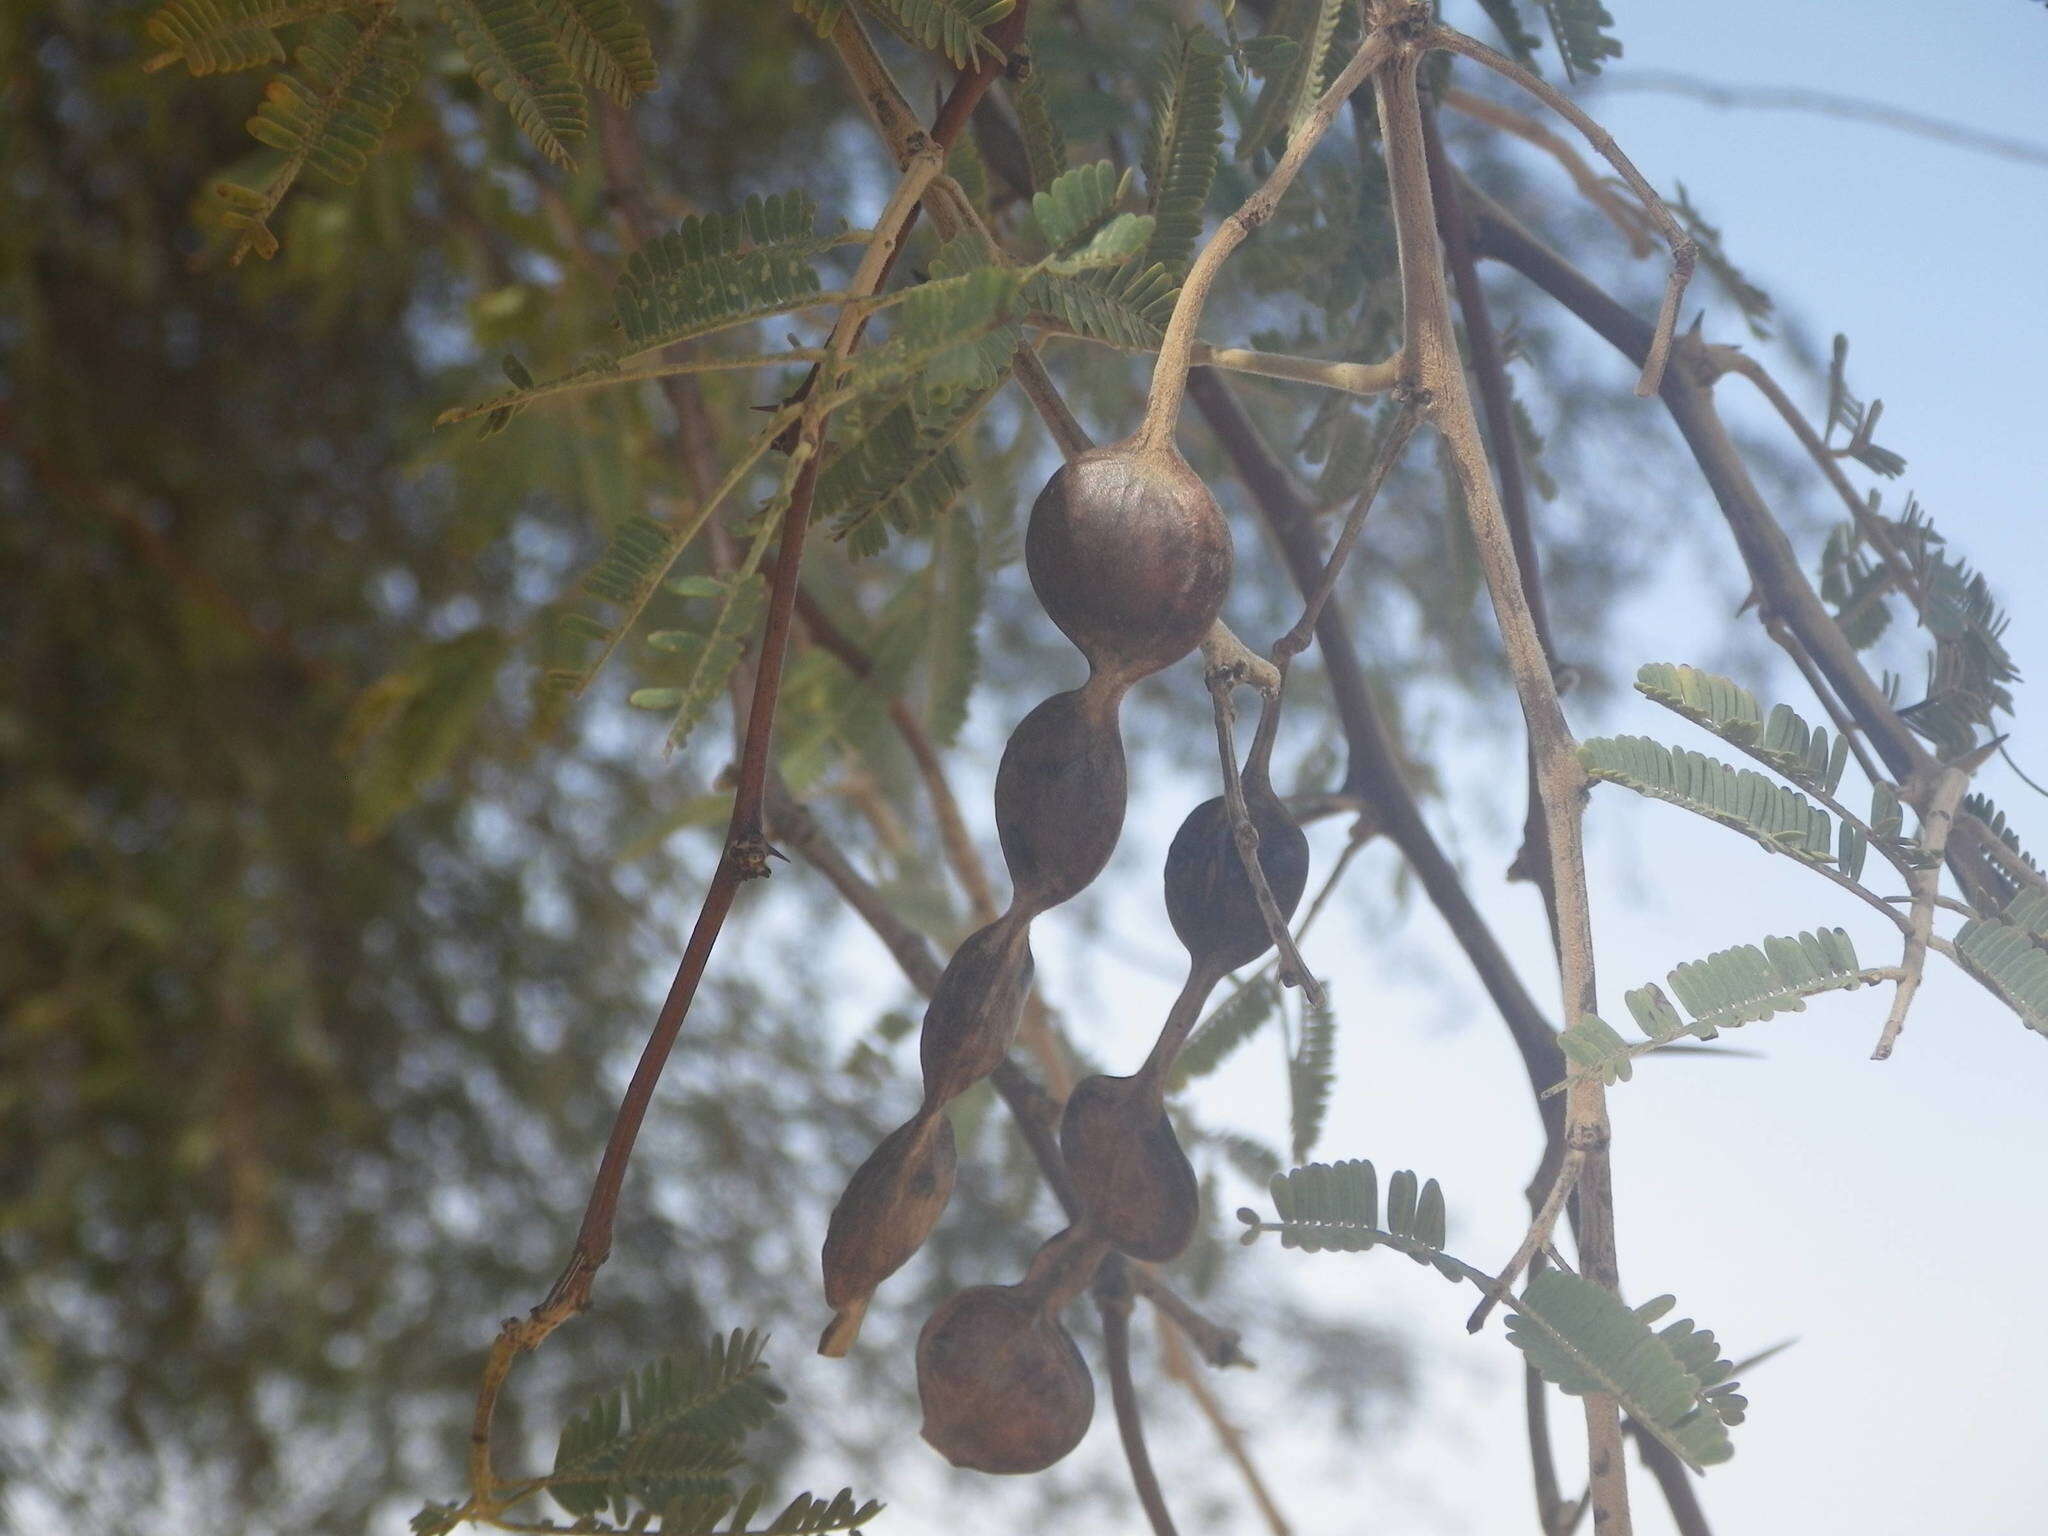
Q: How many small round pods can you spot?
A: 7